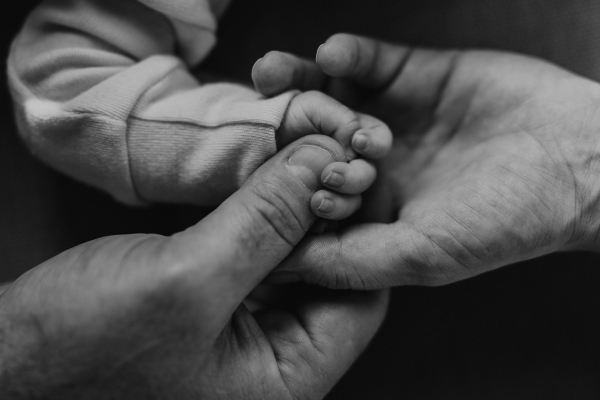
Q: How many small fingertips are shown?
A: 3